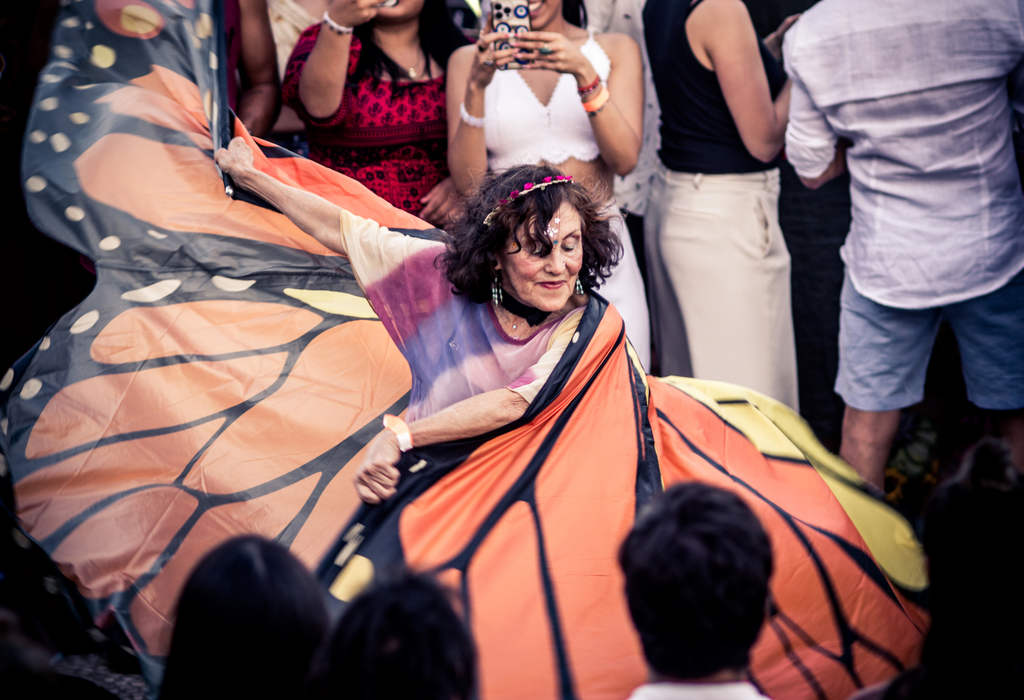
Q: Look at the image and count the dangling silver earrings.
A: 2